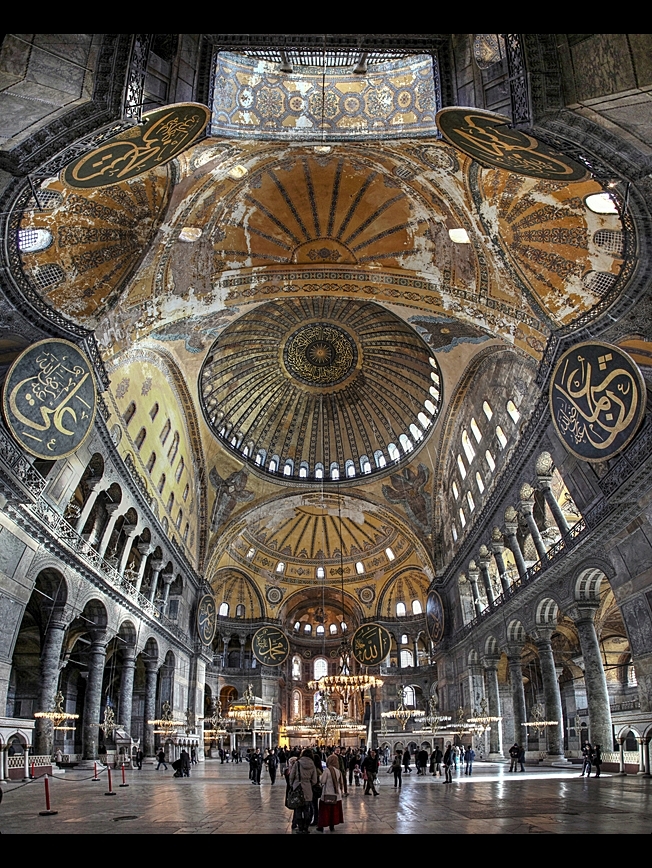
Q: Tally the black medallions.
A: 8